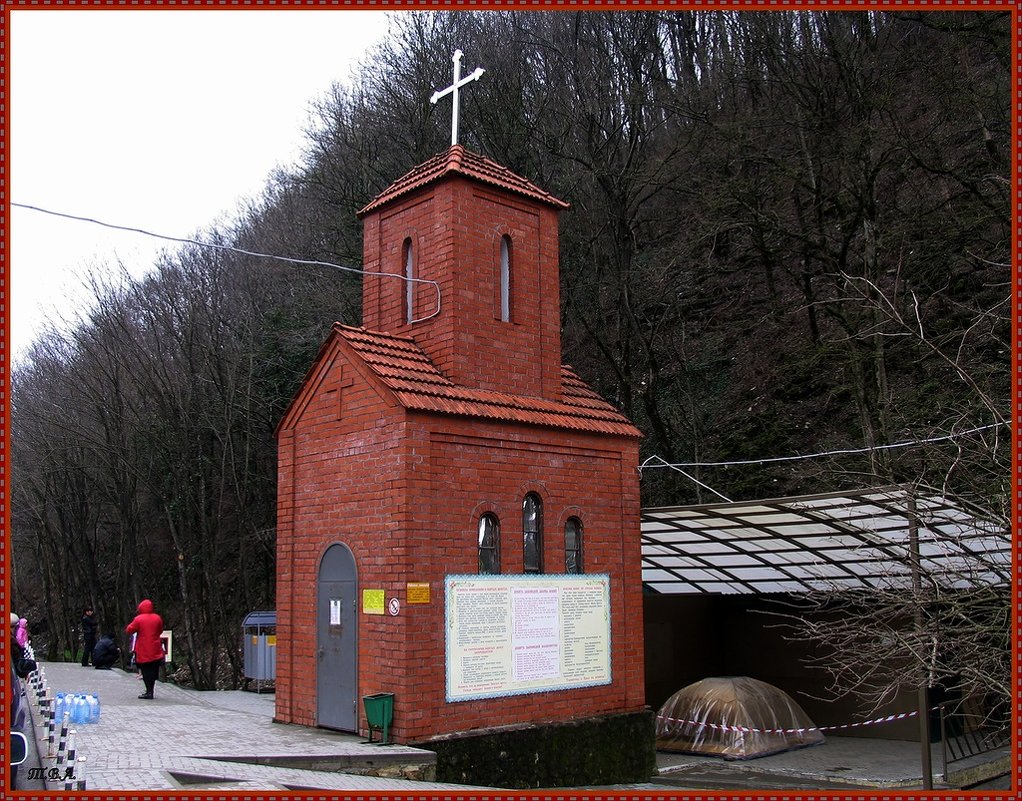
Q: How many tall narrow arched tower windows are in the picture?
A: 2